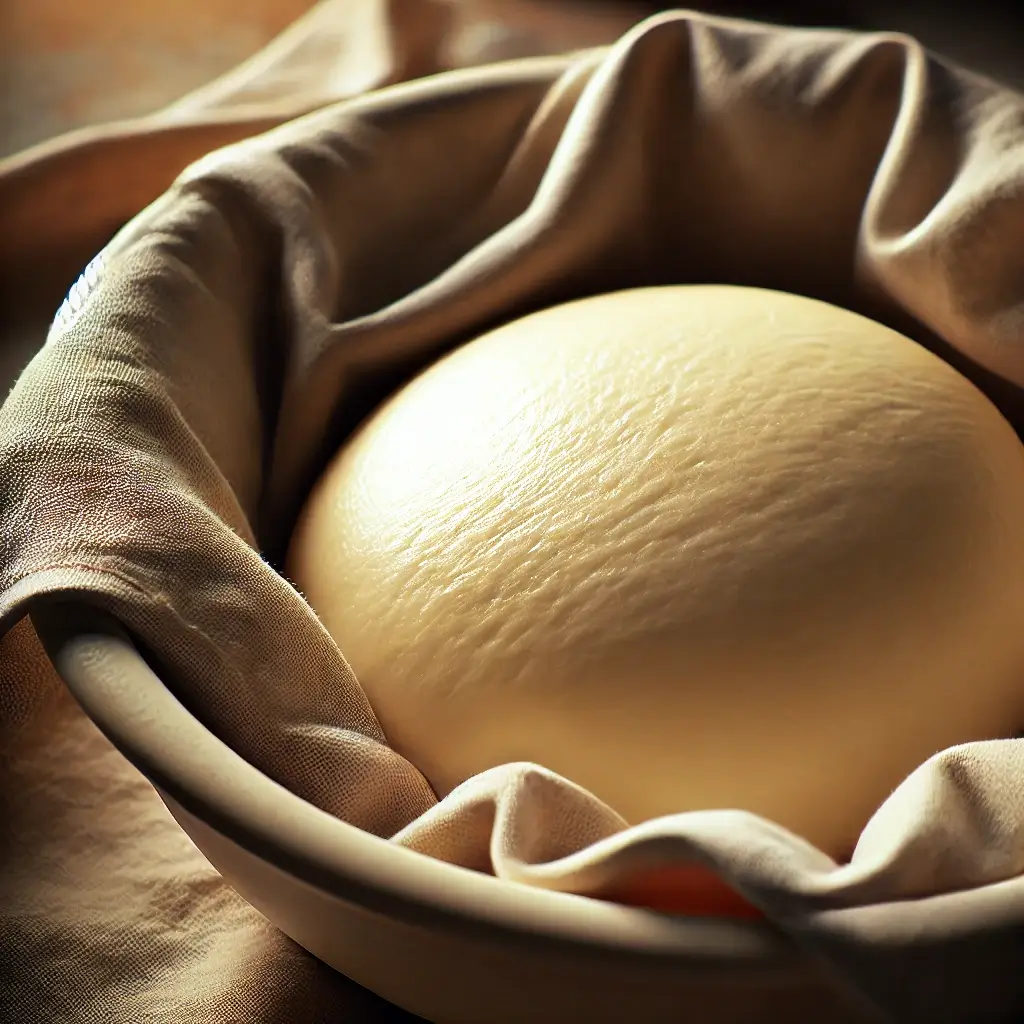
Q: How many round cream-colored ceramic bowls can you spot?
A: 1